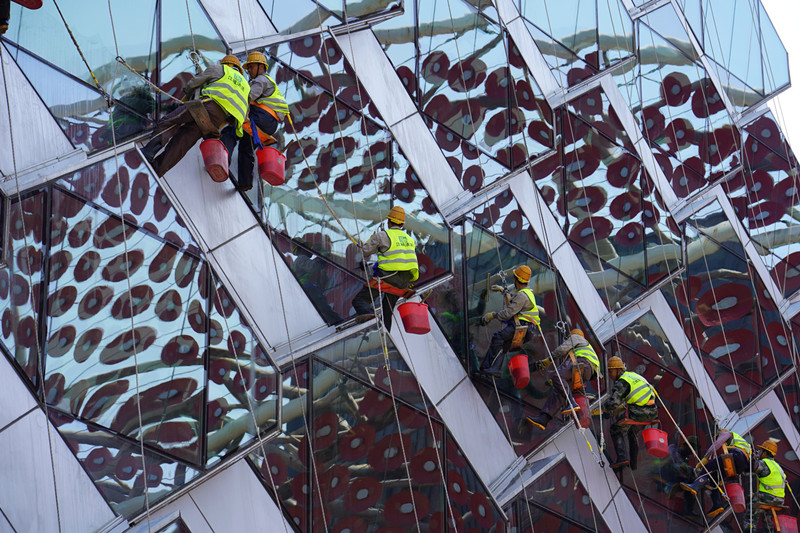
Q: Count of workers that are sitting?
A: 8